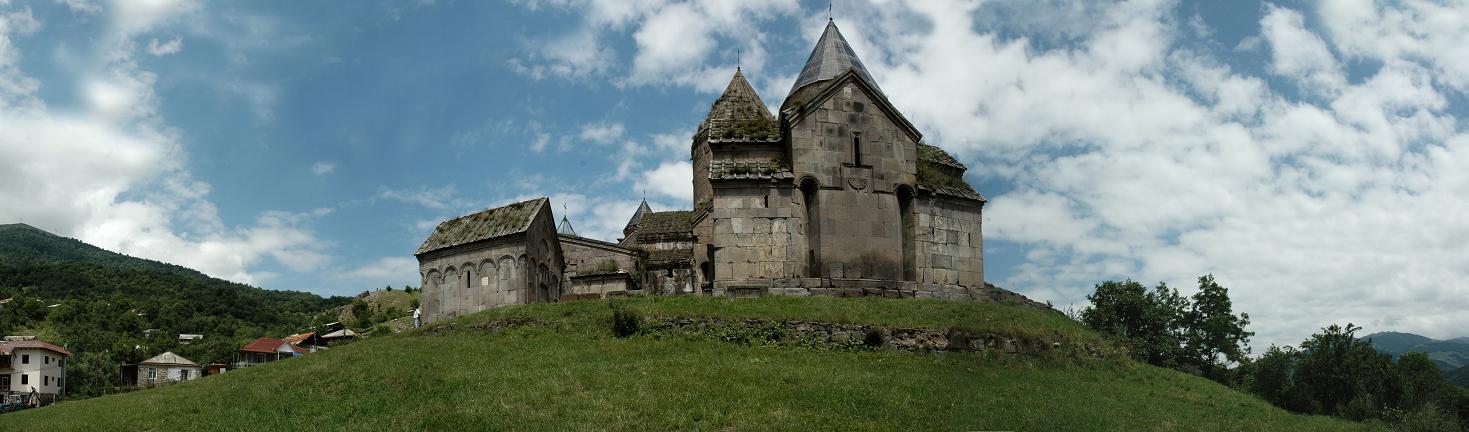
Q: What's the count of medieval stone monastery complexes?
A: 1